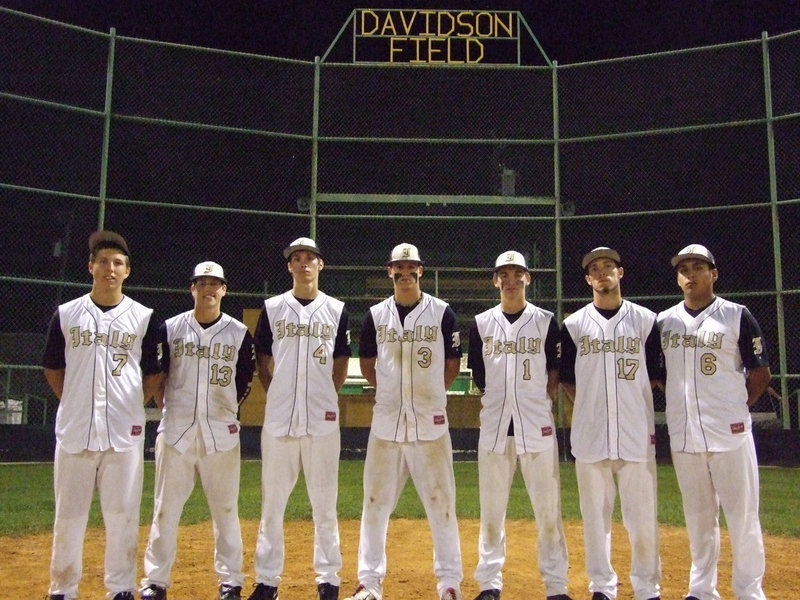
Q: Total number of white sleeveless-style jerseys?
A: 7